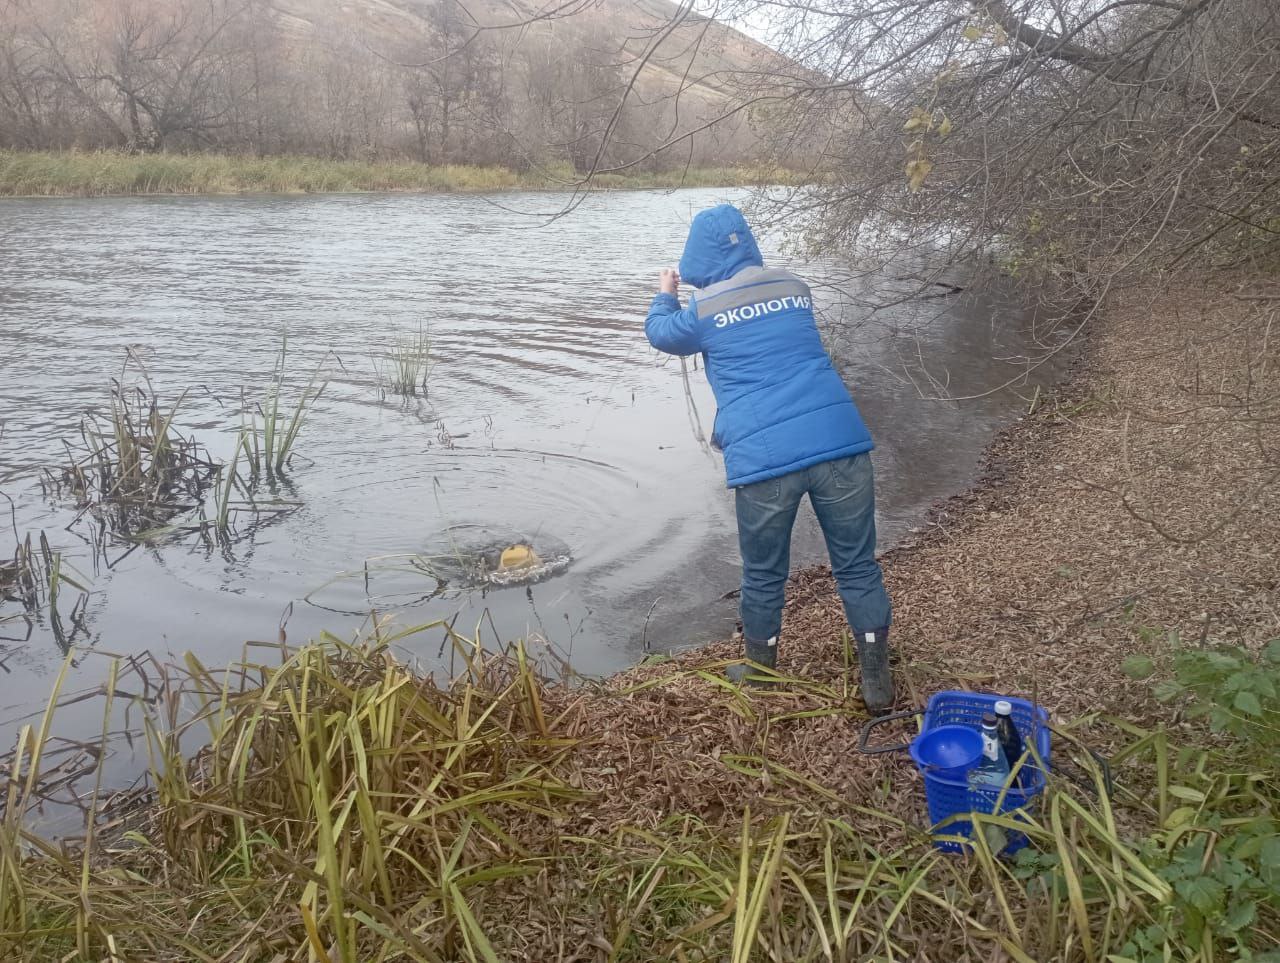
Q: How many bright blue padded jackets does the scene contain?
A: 1